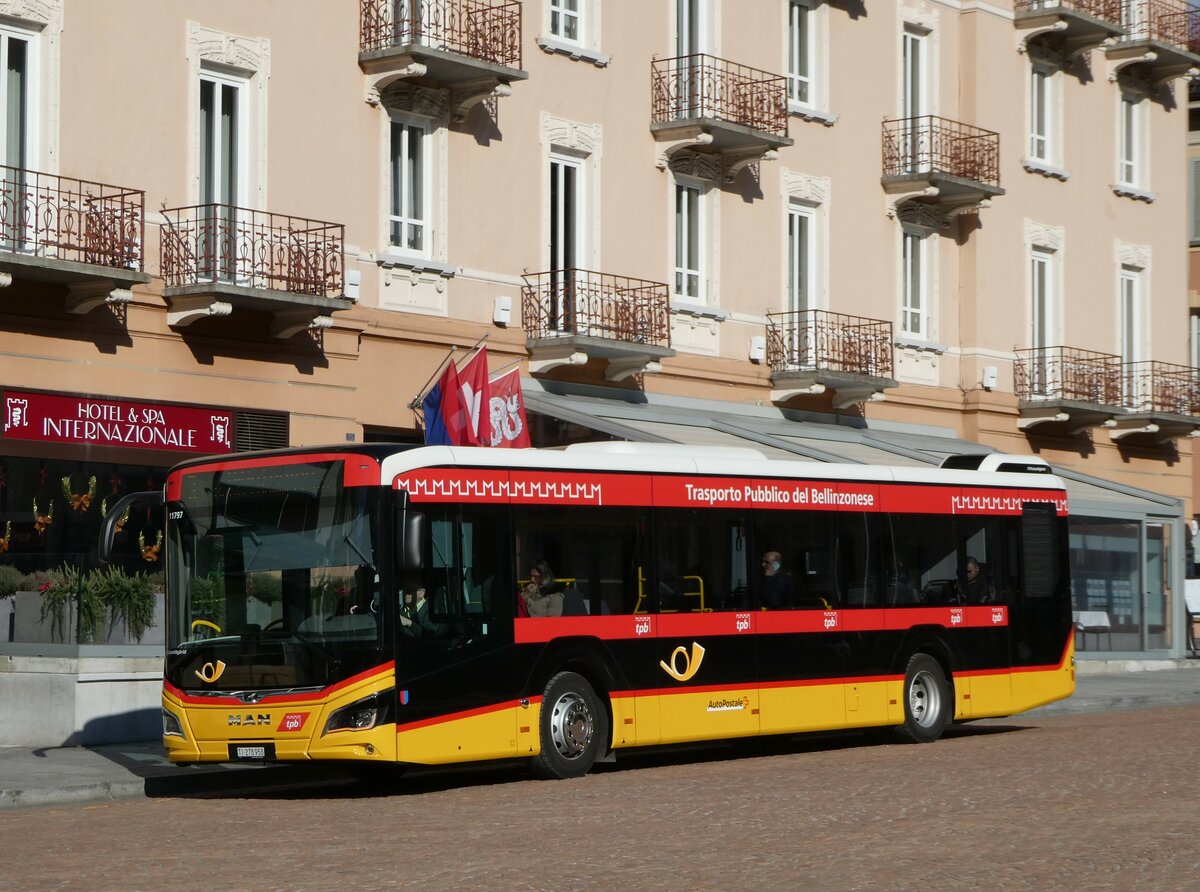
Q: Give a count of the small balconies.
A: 11